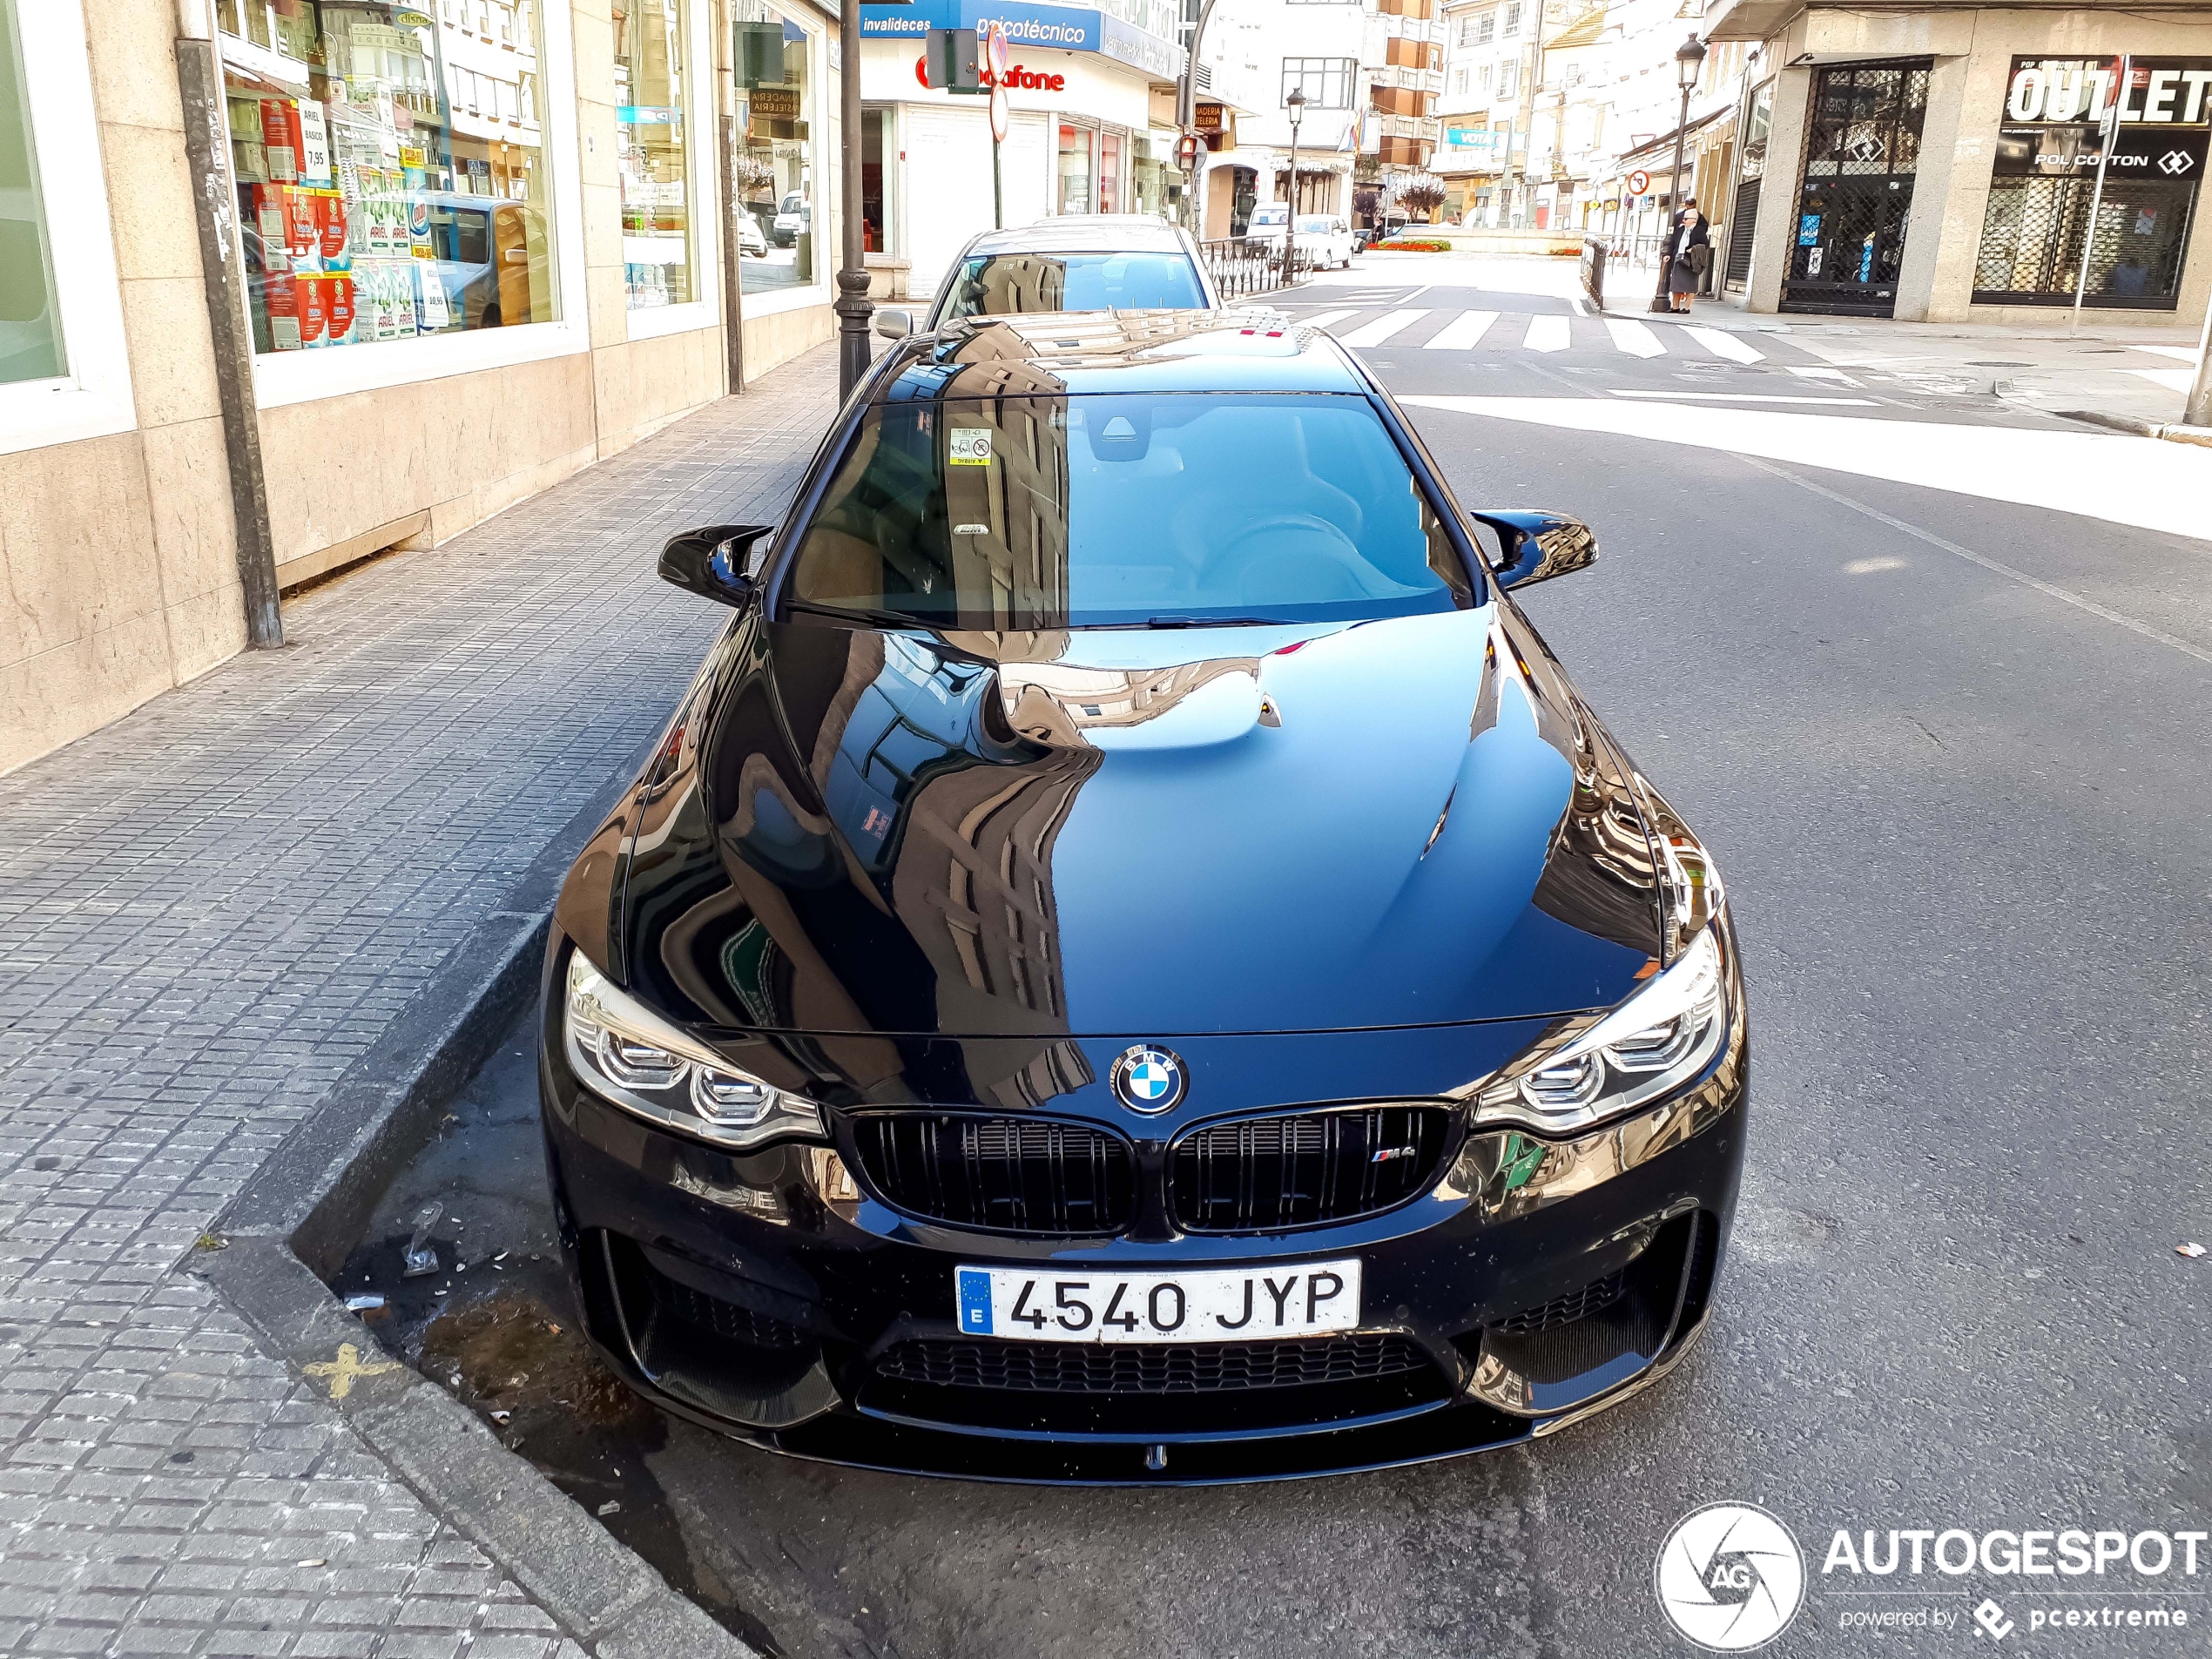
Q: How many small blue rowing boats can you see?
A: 0